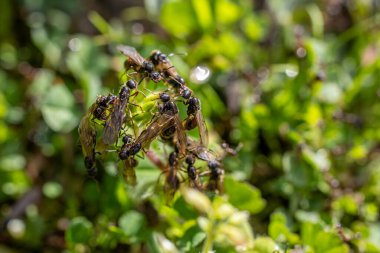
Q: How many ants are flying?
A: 0